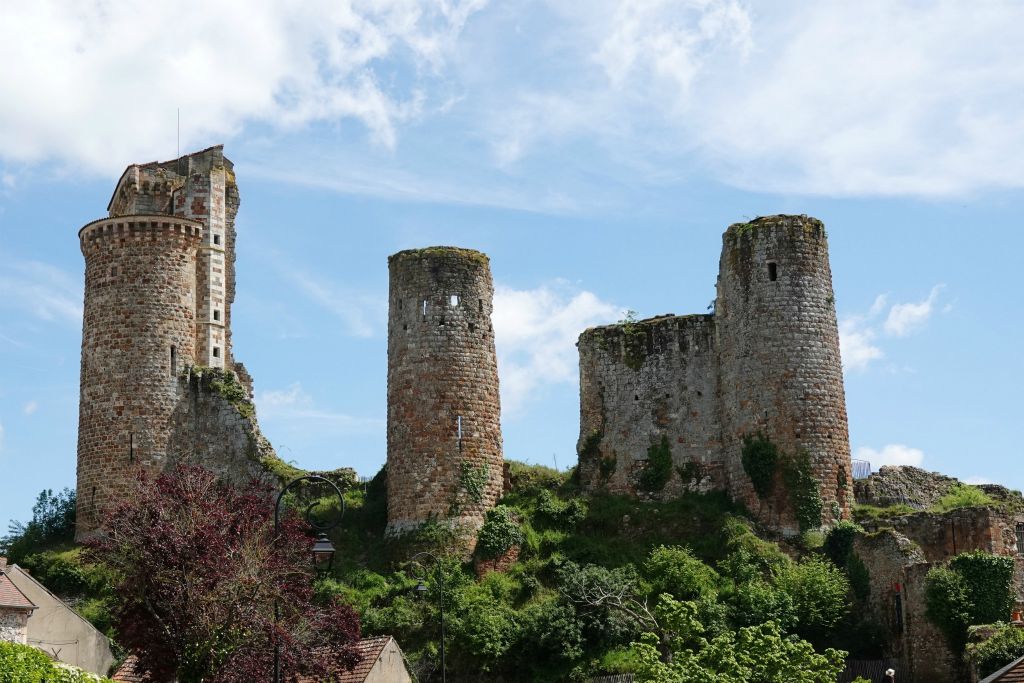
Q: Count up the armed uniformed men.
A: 0